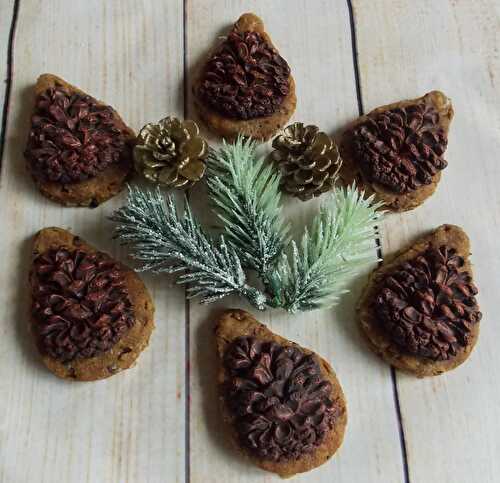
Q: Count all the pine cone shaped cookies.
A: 6